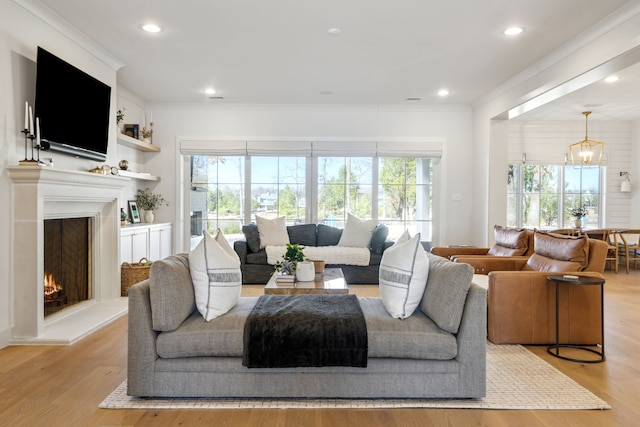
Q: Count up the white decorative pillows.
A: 4